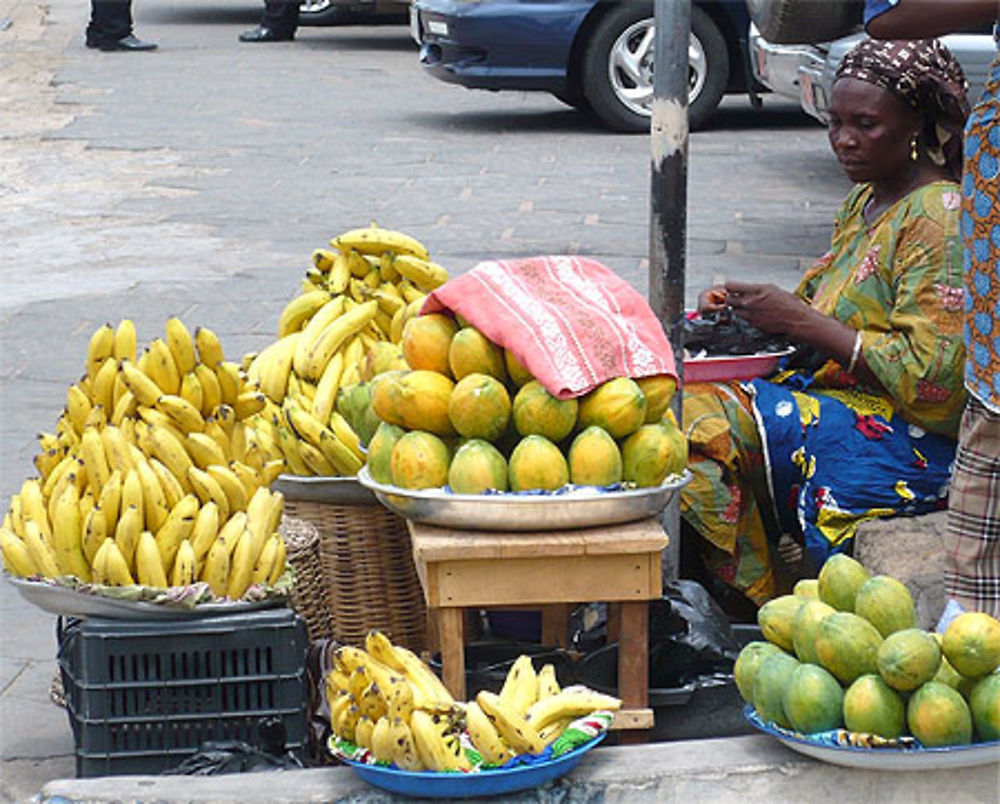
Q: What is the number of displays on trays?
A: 5